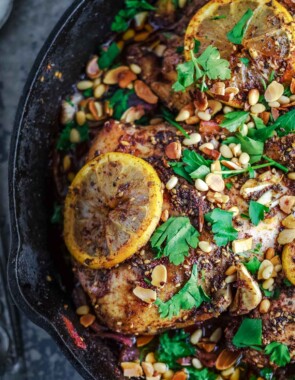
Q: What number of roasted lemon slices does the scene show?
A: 3